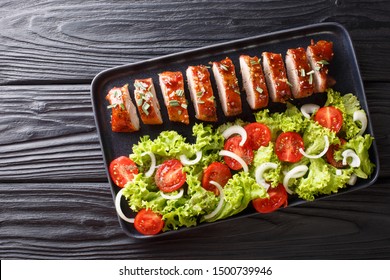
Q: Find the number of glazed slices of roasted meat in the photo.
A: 9